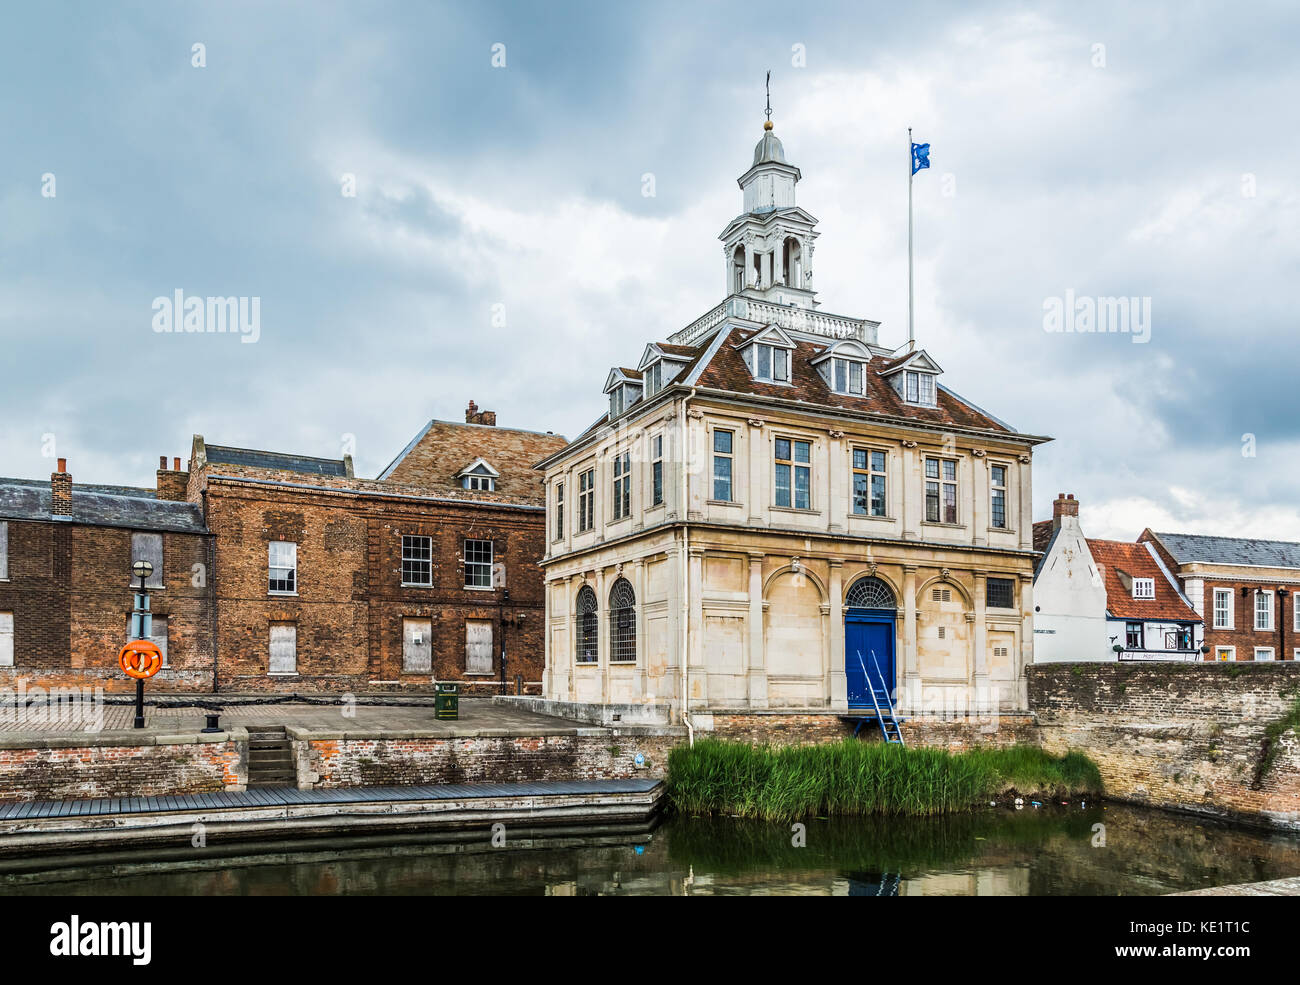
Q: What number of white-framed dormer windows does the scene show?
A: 7